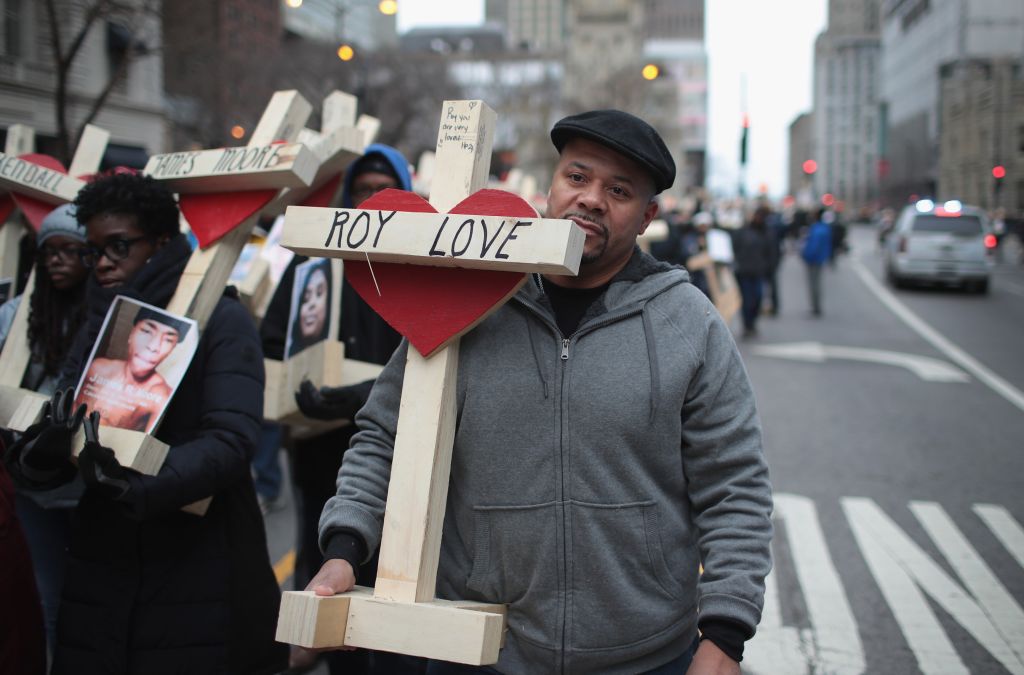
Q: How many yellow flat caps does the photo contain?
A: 0